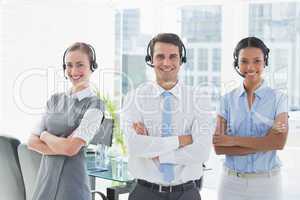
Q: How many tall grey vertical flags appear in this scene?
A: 0